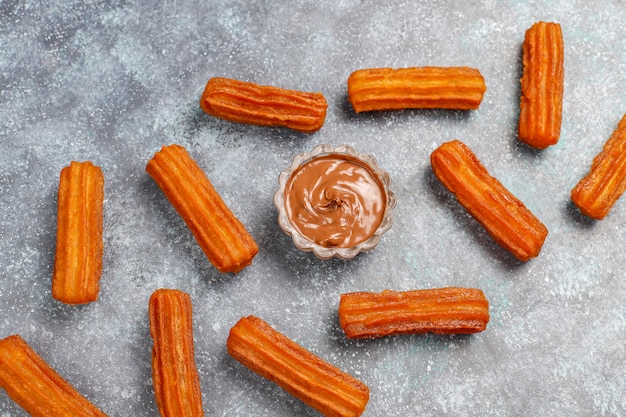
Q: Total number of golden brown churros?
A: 11